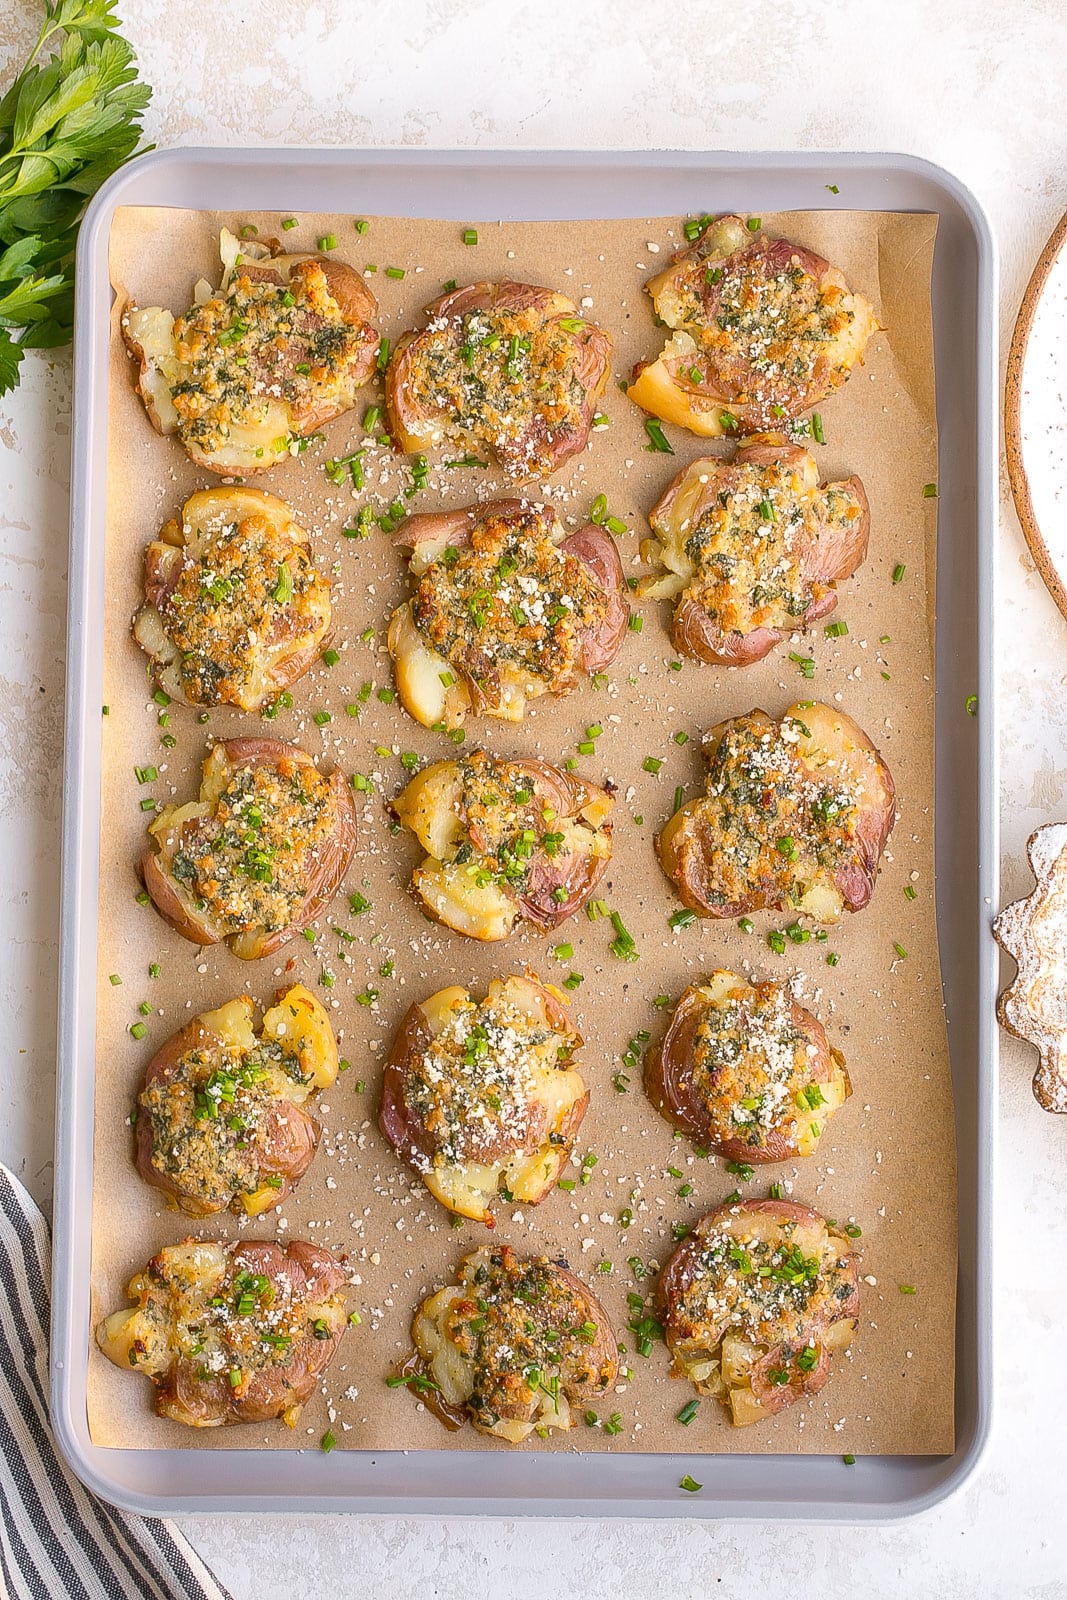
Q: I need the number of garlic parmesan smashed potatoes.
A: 15